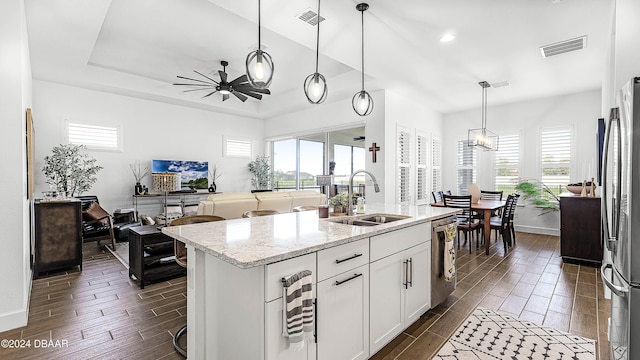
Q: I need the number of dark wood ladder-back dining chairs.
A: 6